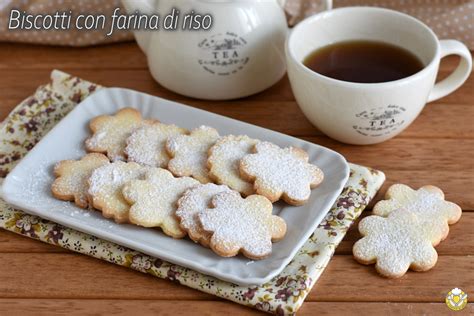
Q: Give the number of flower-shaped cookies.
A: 8